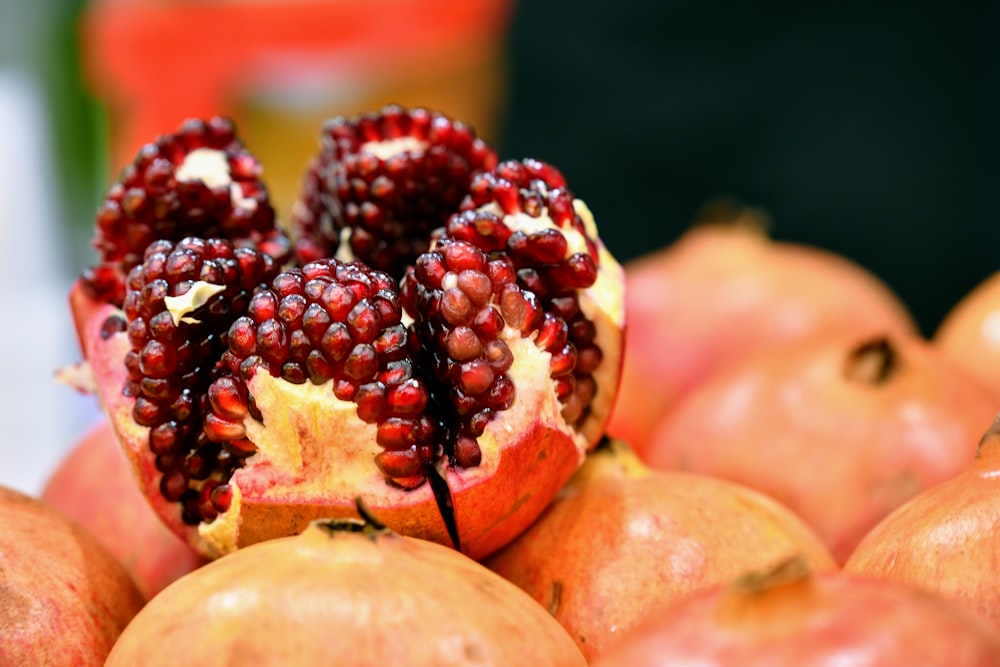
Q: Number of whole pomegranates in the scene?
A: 9